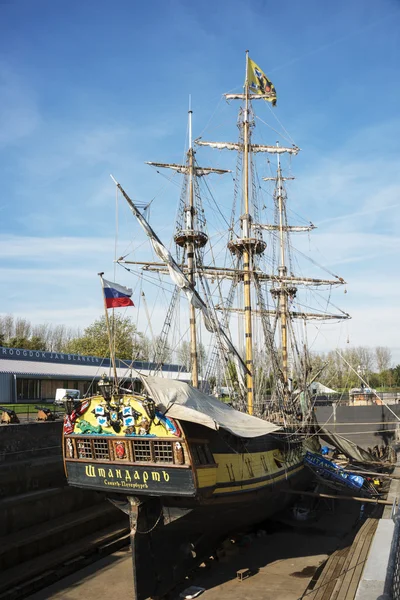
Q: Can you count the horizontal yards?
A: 8